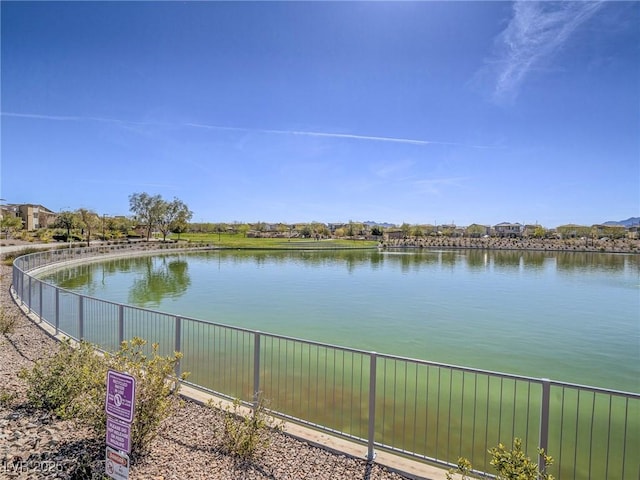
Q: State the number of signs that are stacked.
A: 3